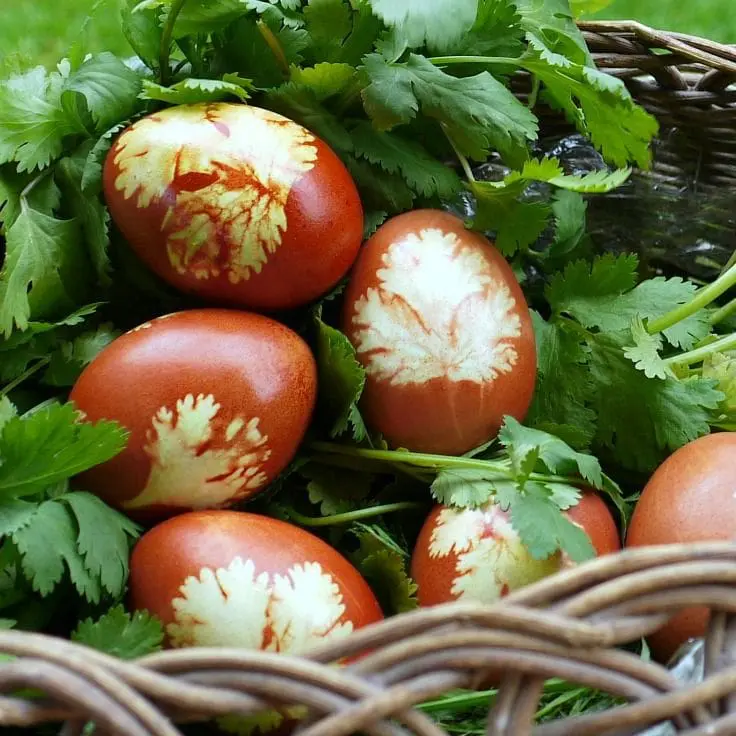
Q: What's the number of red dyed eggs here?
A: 6